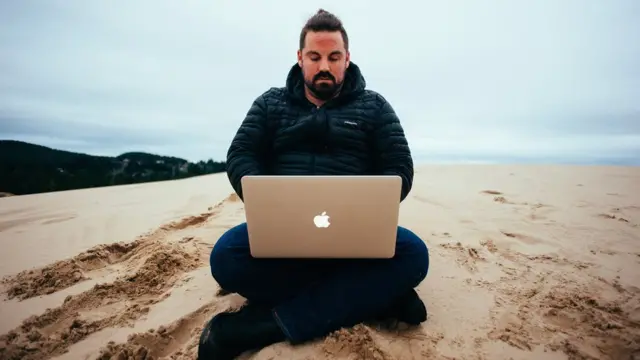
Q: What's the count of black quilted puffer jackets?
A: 1